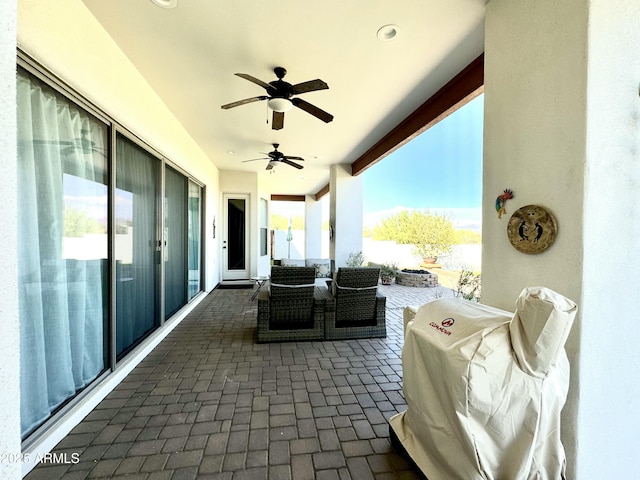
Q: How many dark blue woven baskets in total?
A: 0